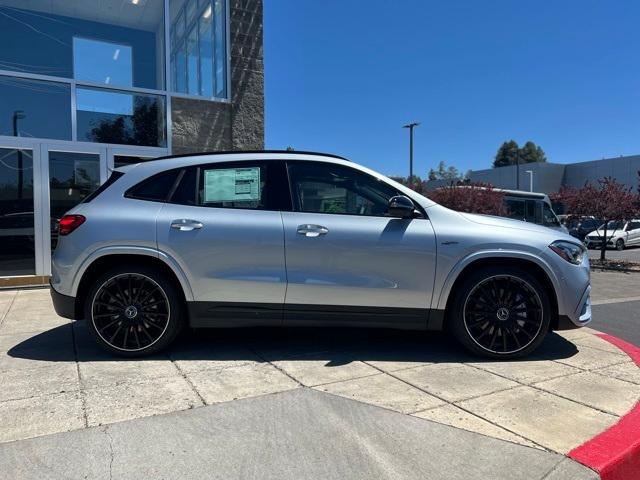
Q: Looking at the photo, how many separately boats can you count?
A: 0